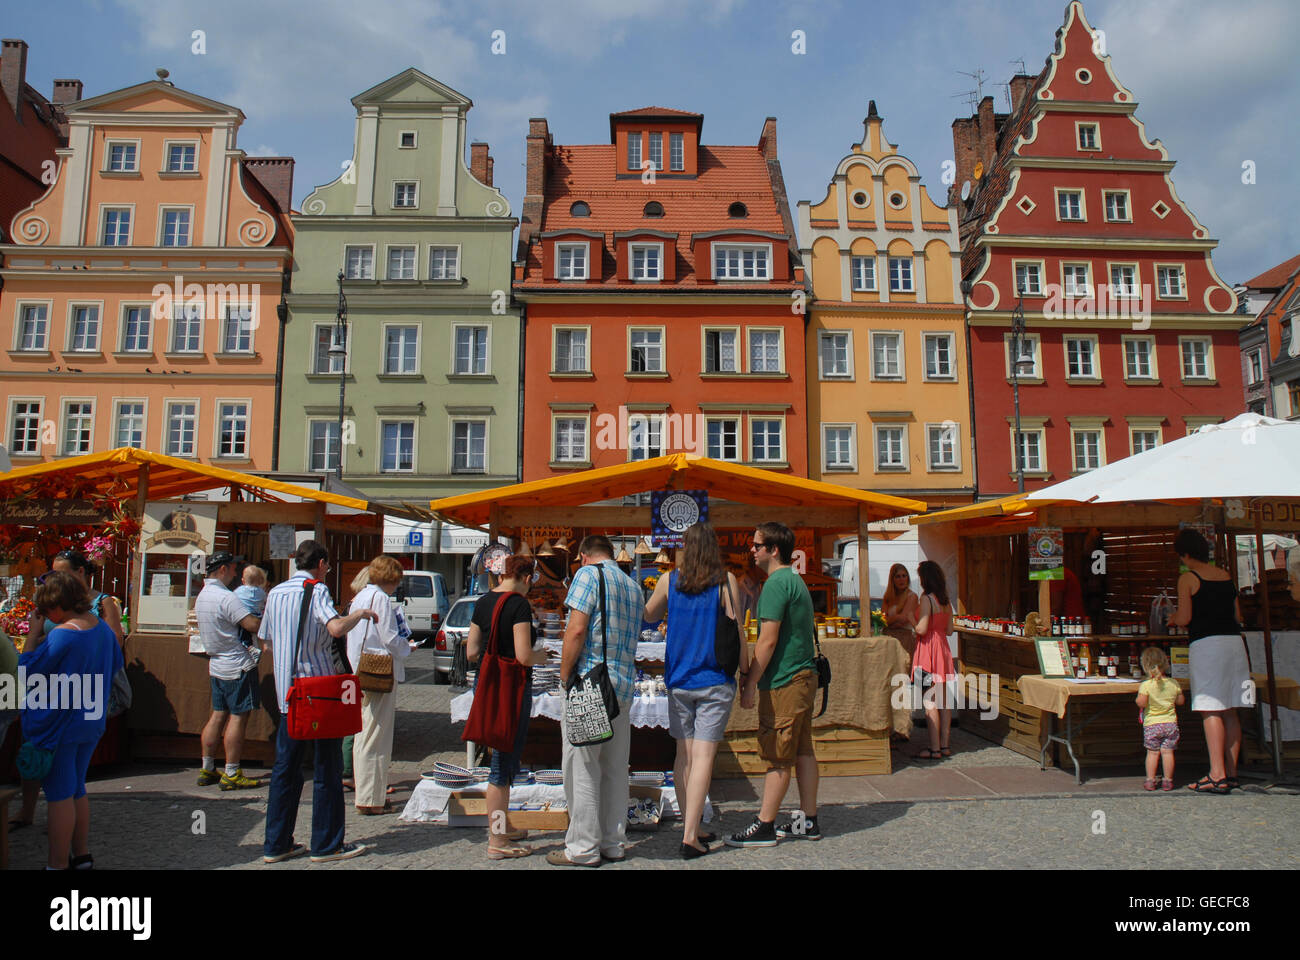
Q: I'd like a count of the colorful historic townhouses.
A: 5